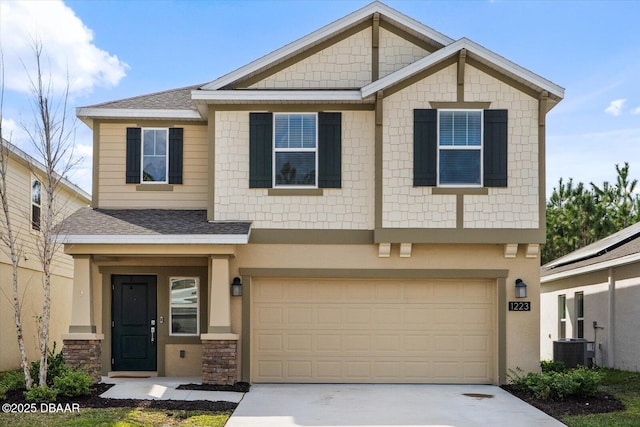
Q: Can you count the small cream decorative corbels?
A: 4